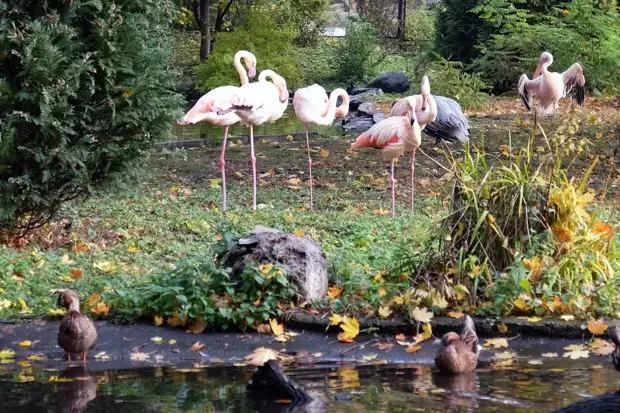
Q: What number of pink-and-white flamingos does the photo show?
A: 5